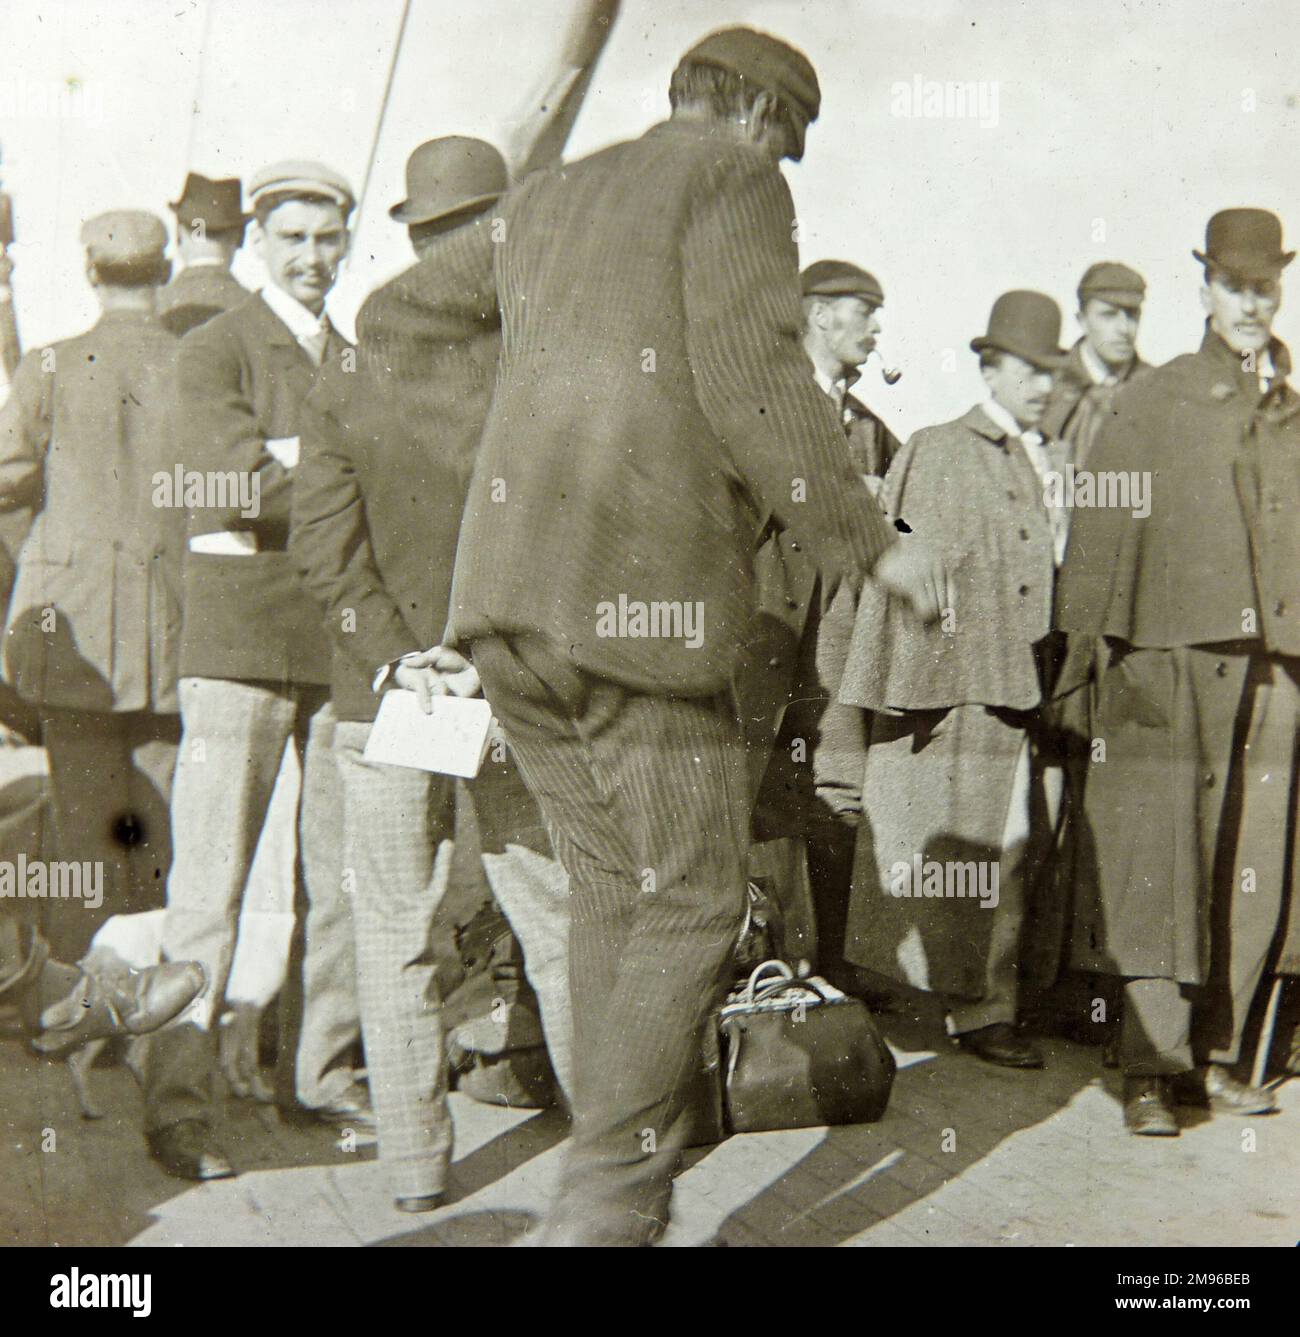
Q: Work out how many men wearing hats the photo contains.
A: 9